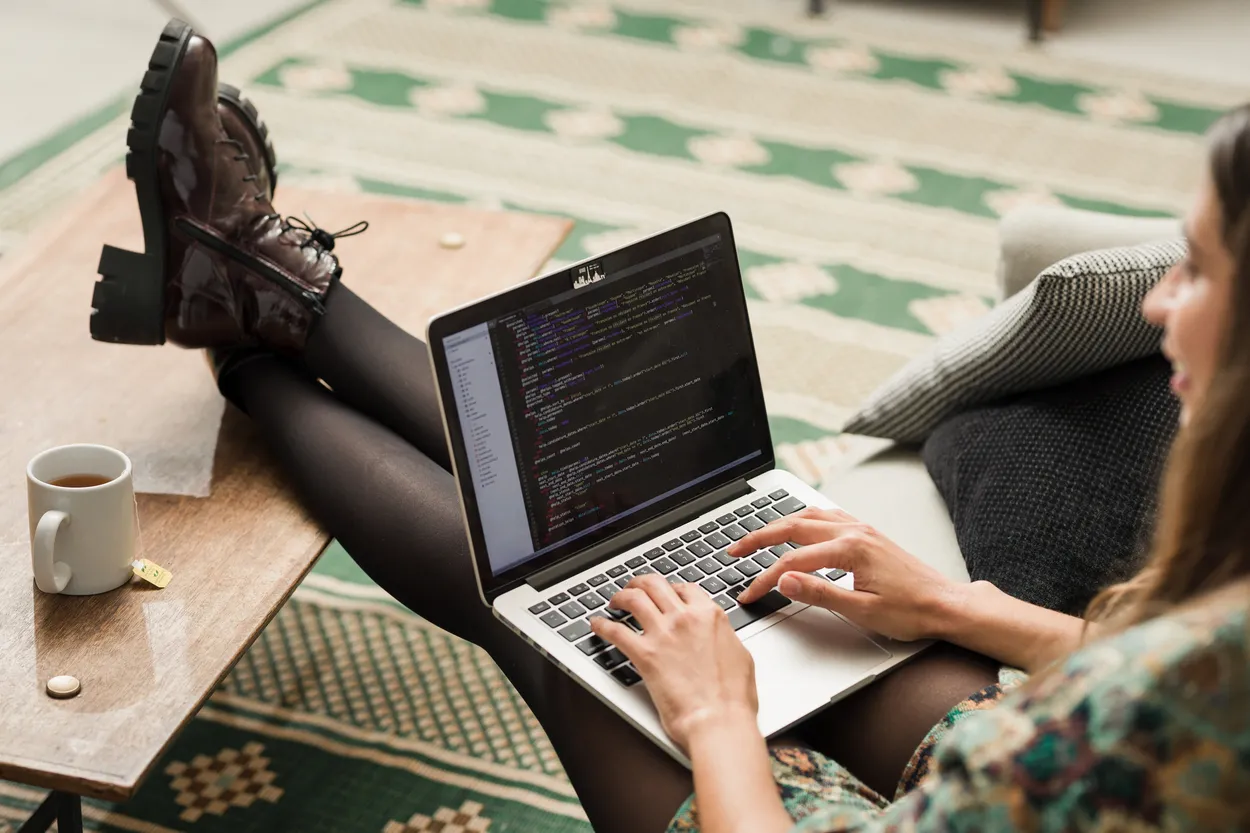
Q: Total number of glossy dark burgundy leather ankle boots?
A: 2